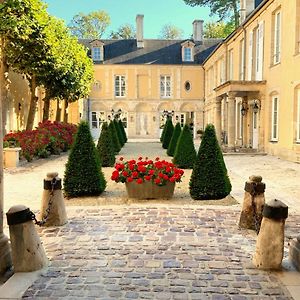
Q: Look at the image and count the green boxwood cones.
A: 10